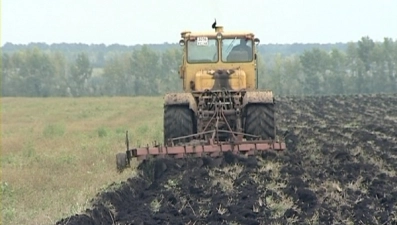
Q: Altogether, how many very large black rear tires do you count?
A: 2